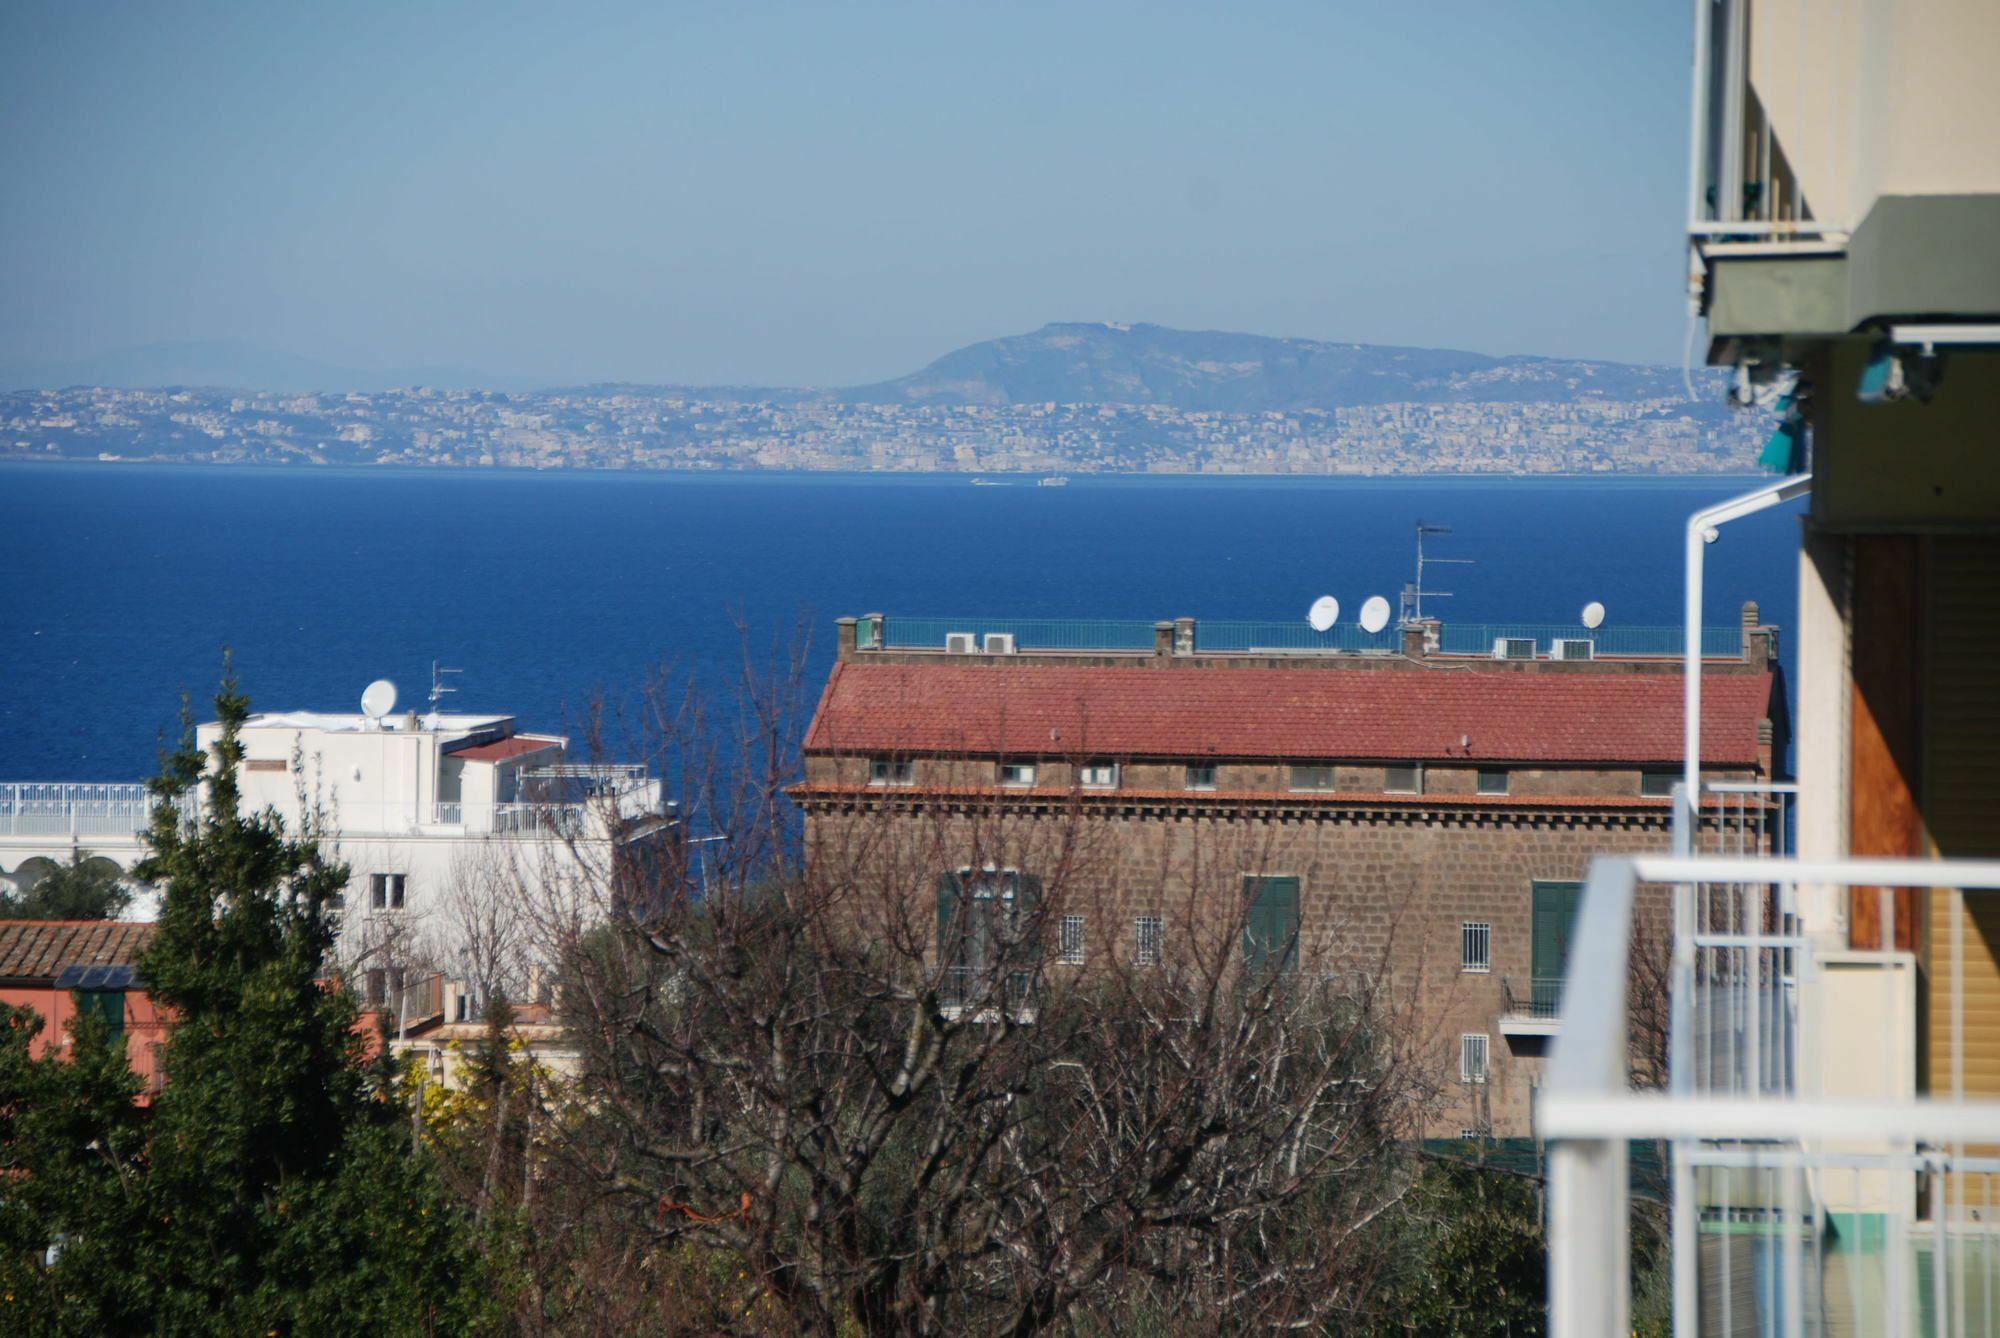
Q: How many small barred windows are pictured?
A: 4